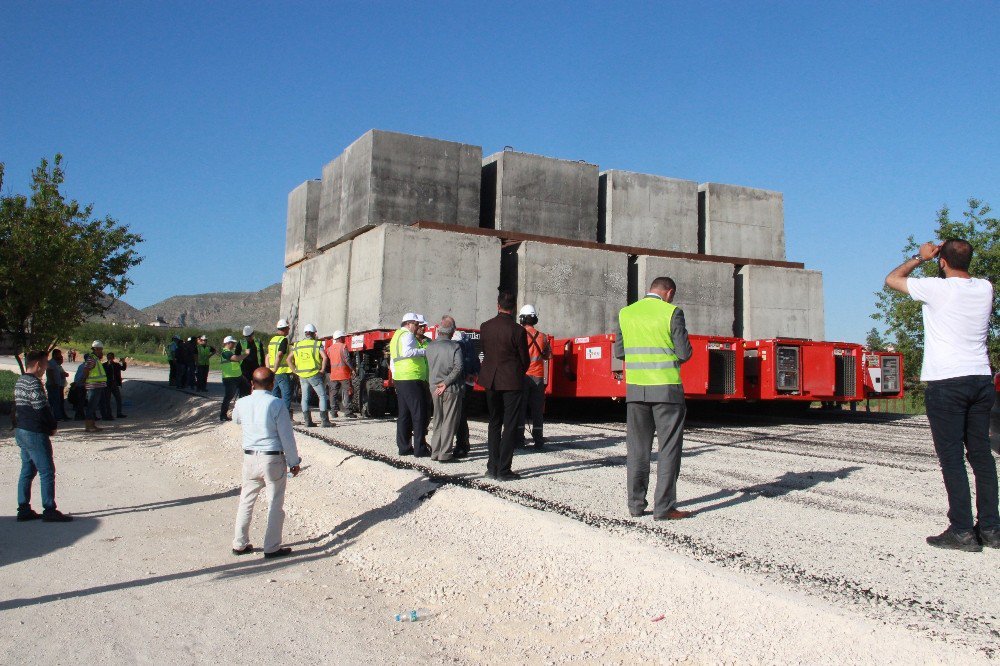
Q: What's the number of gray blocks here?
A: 11